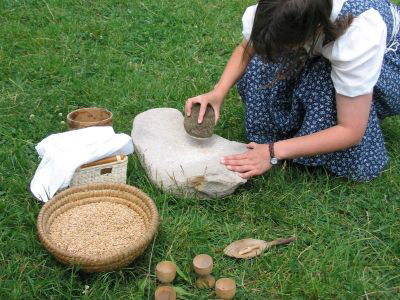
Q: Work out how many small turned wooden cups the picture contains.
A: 4